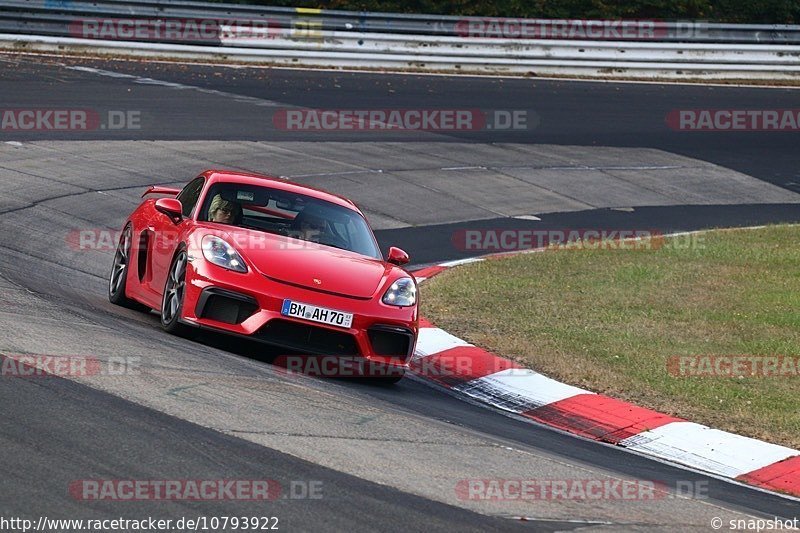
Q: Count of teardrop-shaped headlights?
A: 2